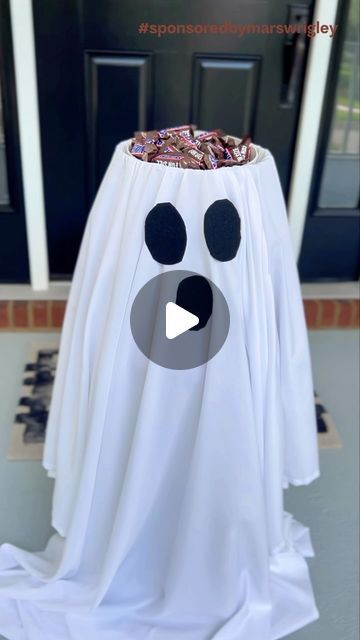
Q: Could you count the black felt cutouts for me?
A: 3